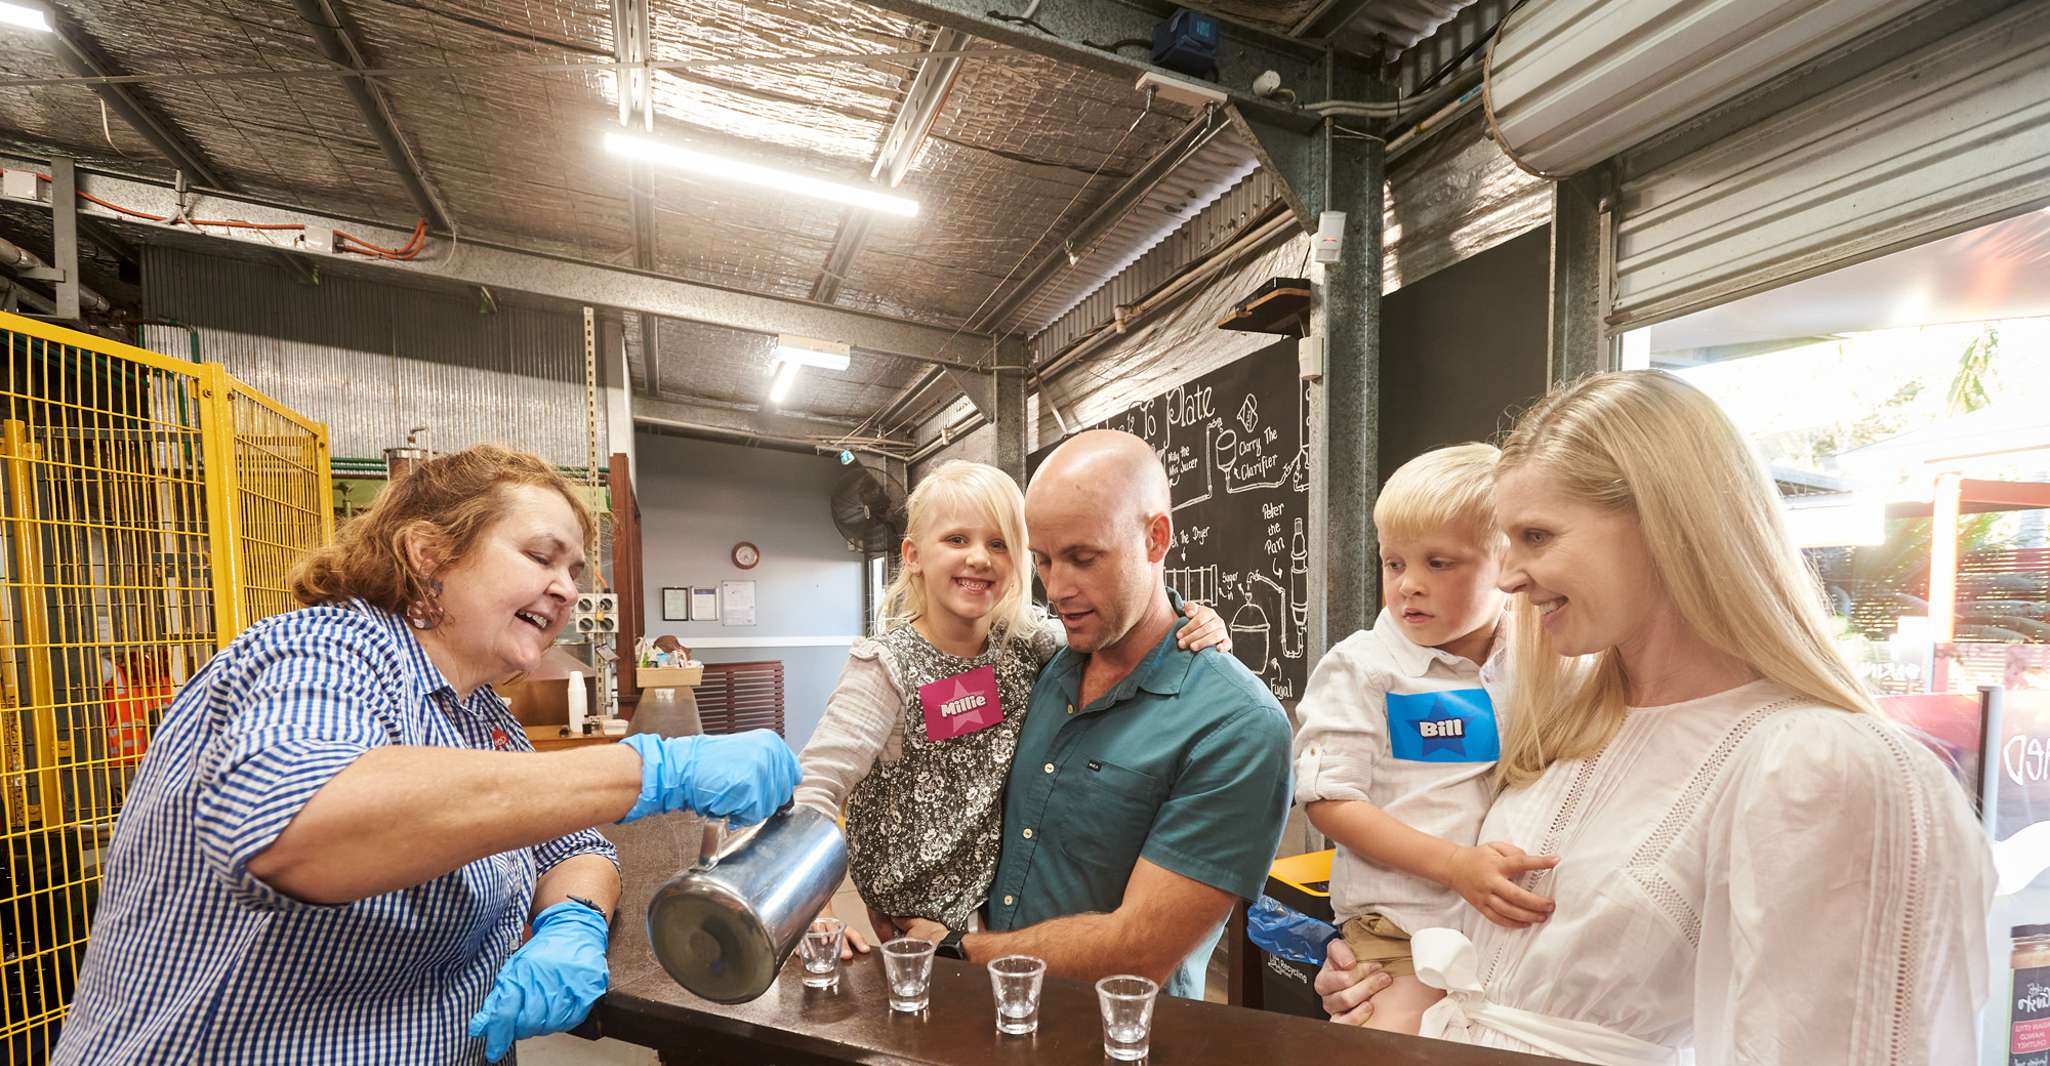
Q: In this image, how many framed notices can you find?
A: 3